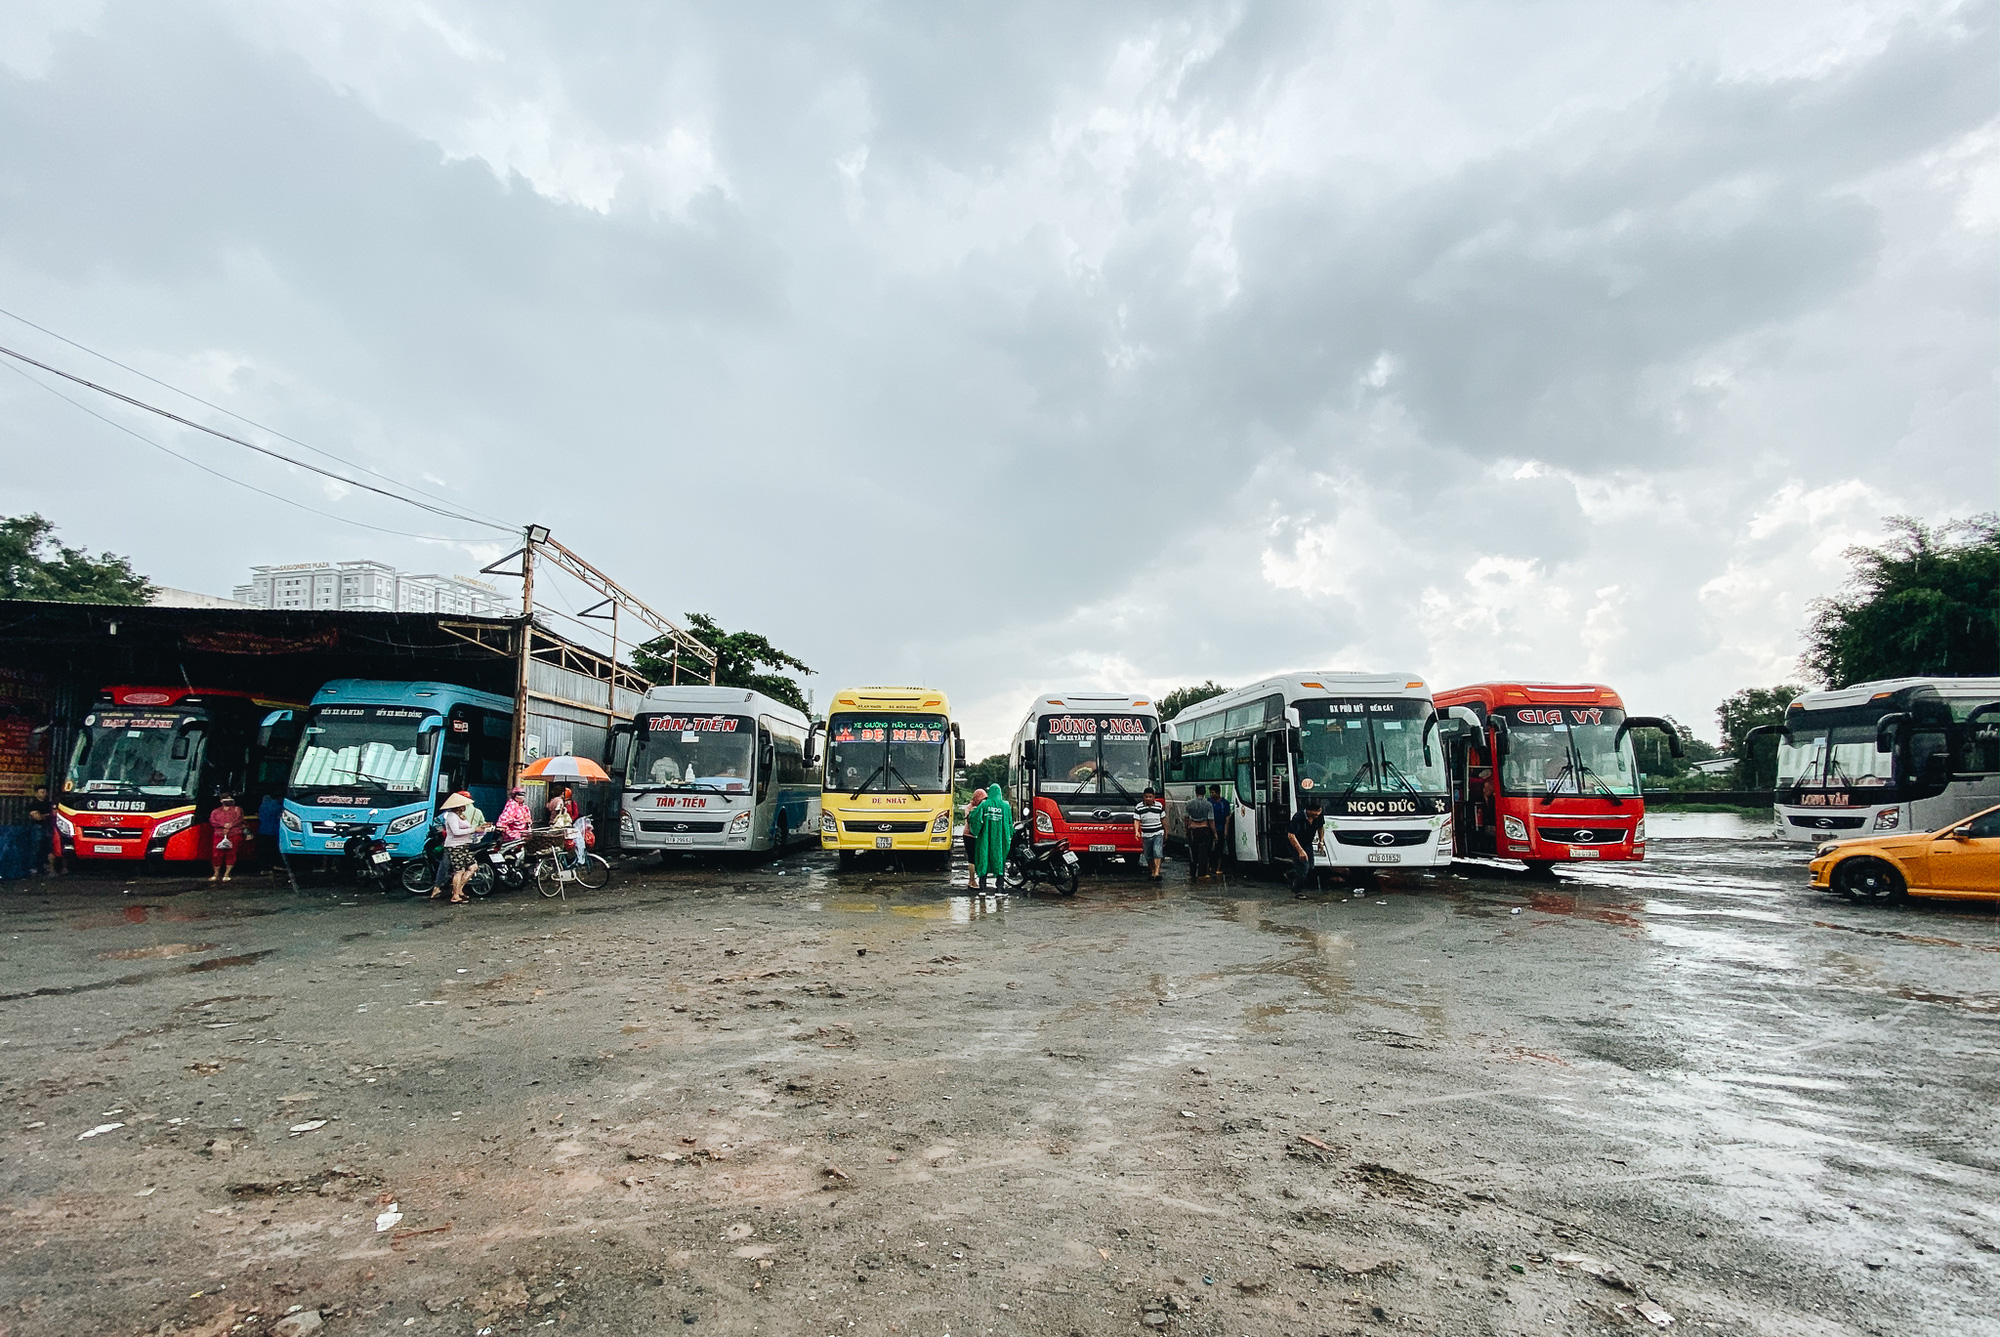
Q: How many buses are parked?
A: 8